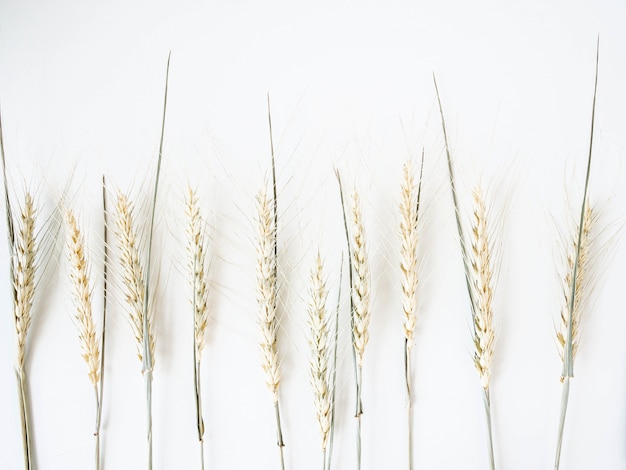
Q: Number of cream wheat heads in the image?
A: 10